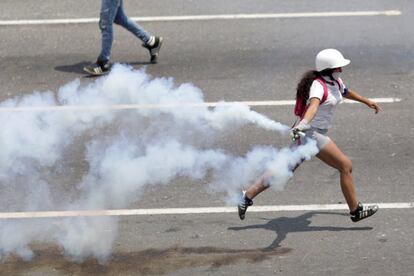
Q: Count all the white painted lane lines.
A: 3